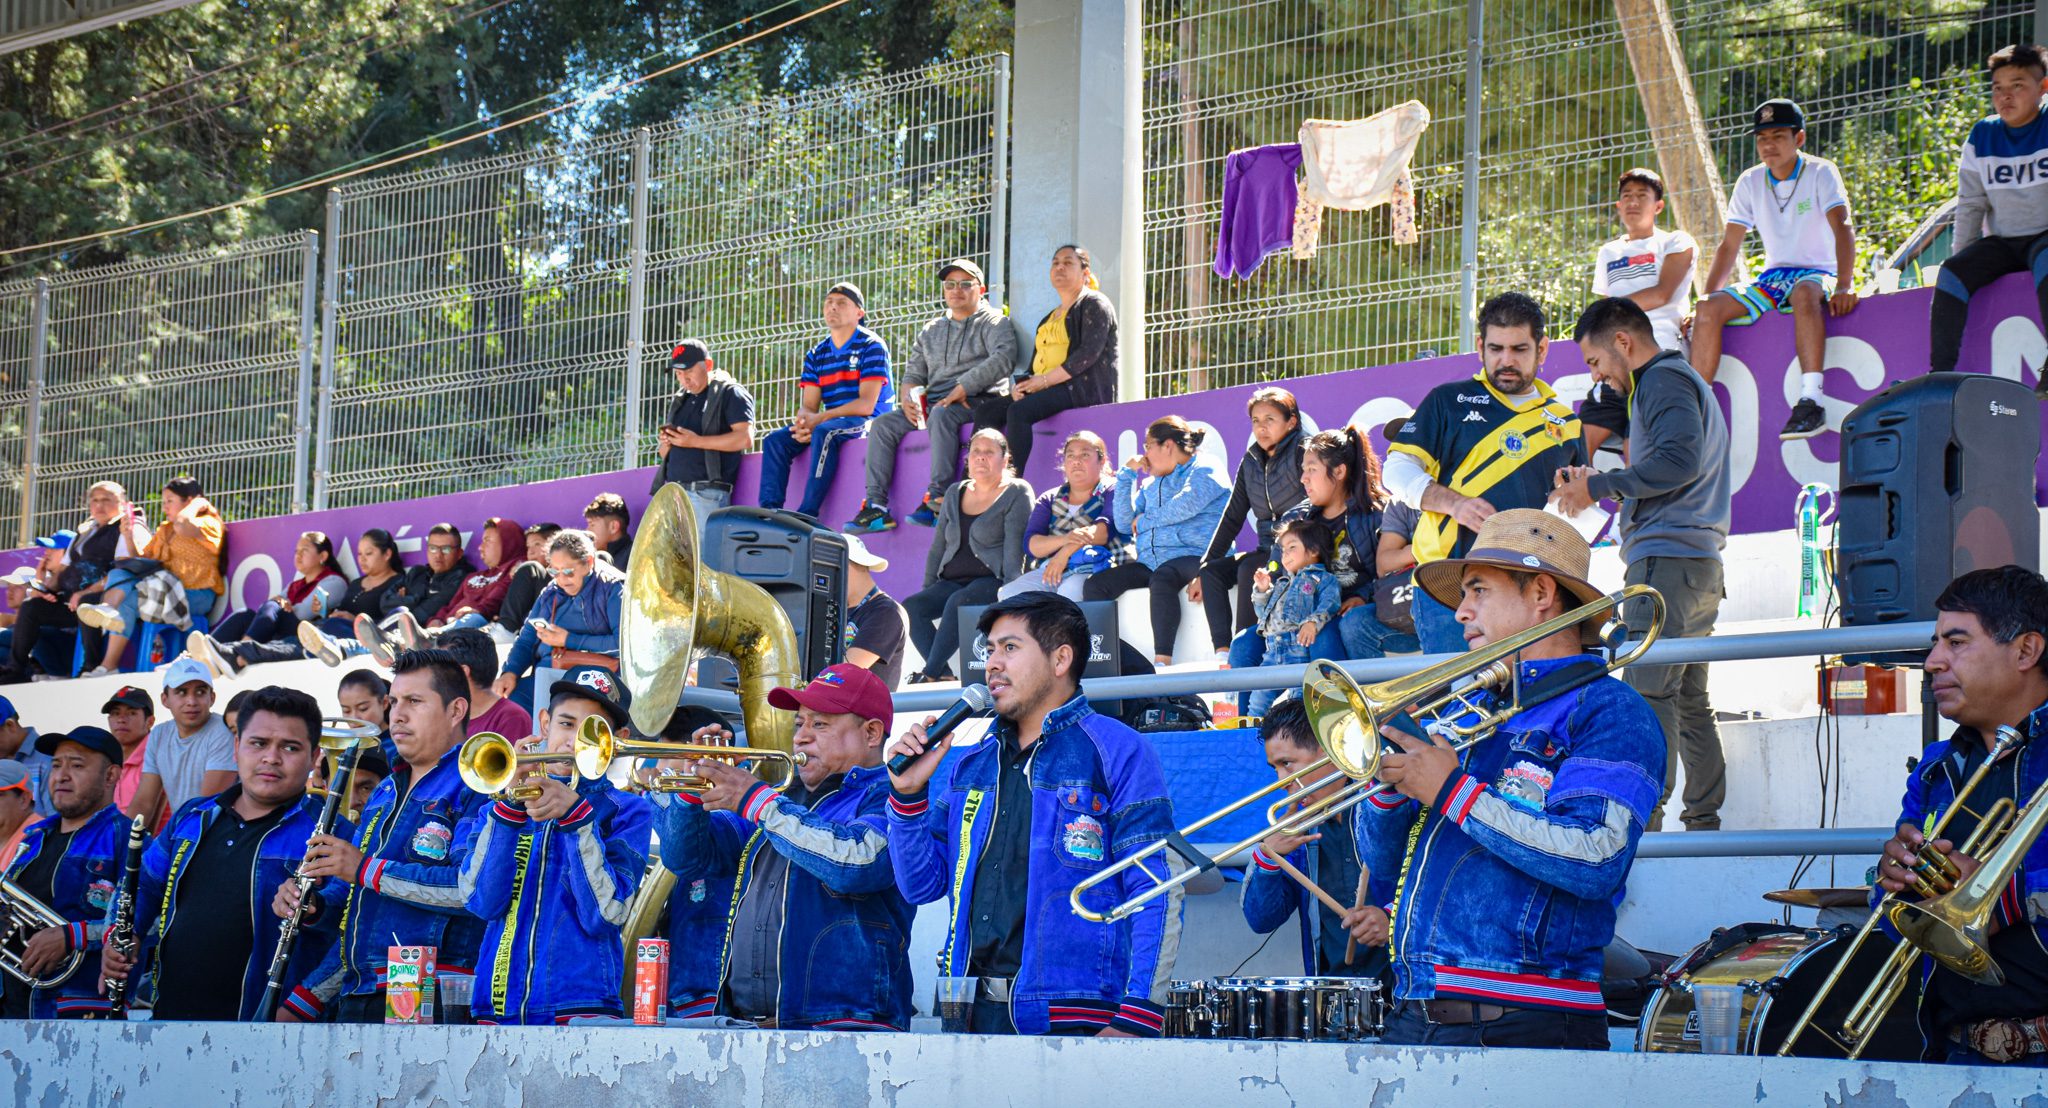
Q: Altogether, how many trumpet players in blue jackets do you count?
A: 2